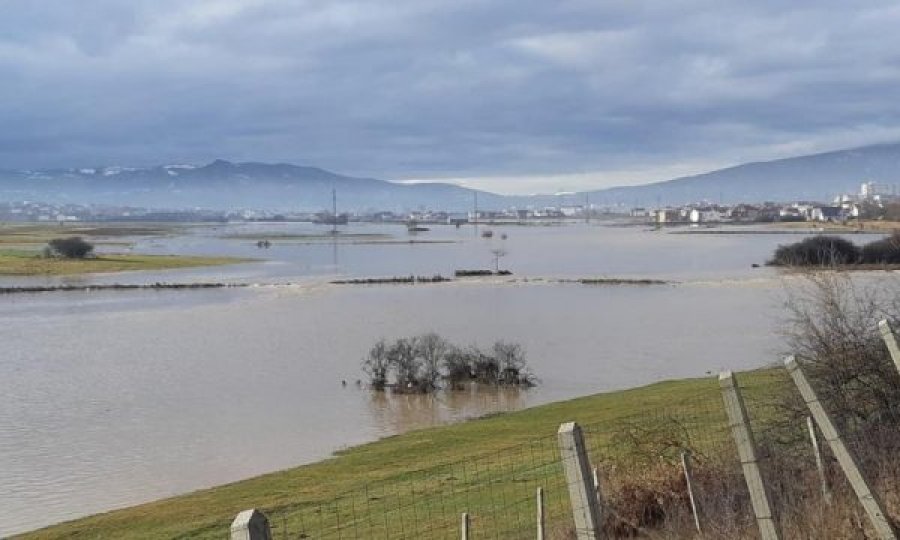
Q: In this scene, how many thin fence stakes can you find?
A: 5